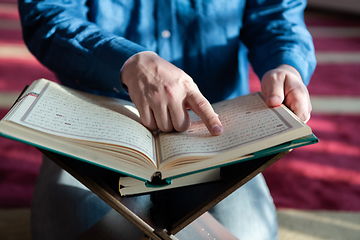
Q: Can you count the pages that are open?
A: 2